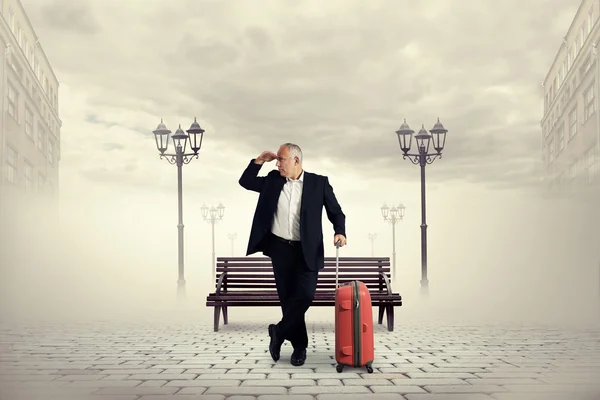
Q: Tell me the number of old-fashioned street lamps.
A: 6